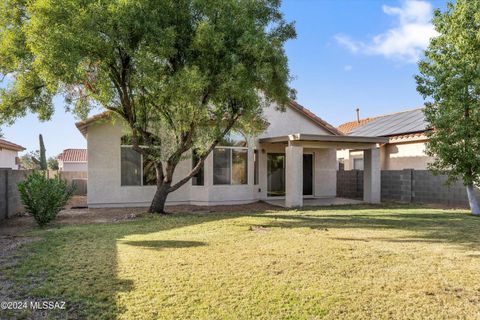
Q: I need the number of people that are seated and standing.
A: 0